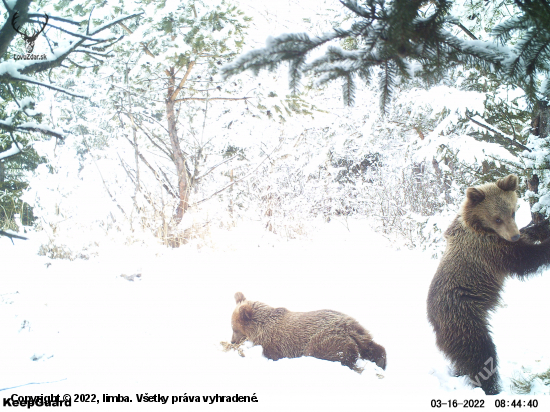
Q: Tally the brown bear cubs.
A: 2